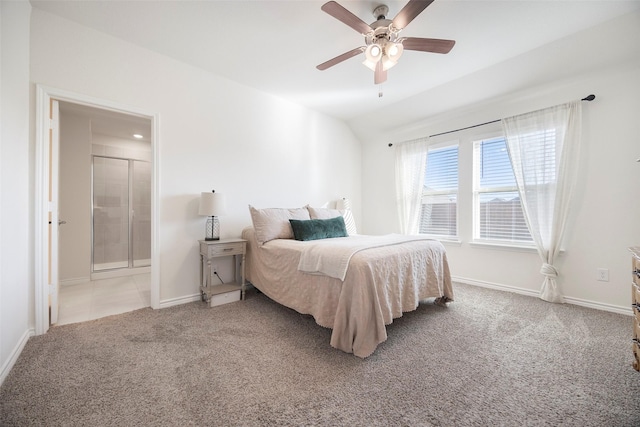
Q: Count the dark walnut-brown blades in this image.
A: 5